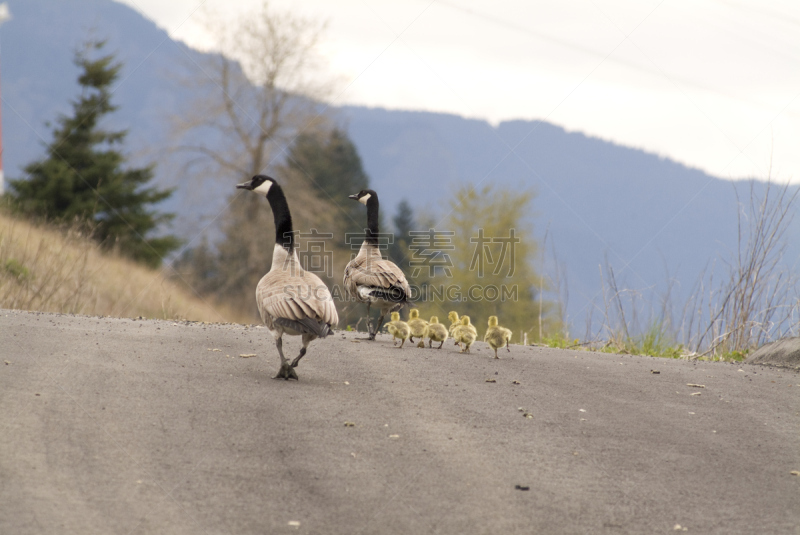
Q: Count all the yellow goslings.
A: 6